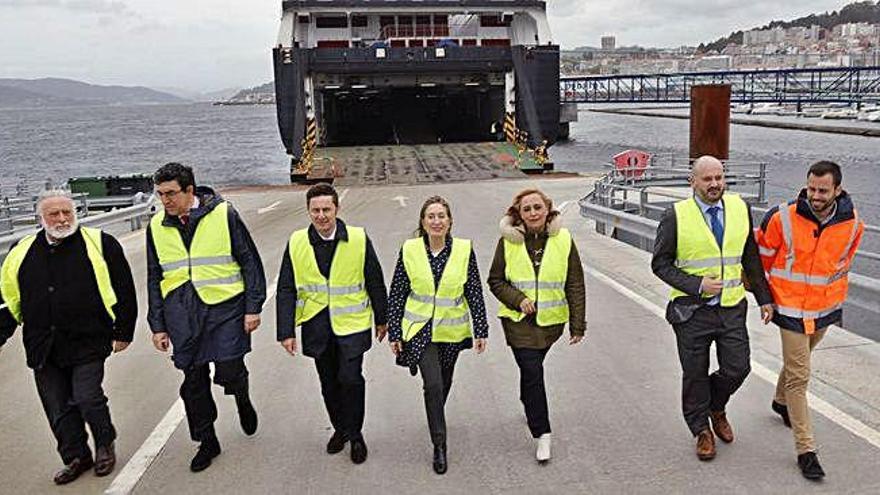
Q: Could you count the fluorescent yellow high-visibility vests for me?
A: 6